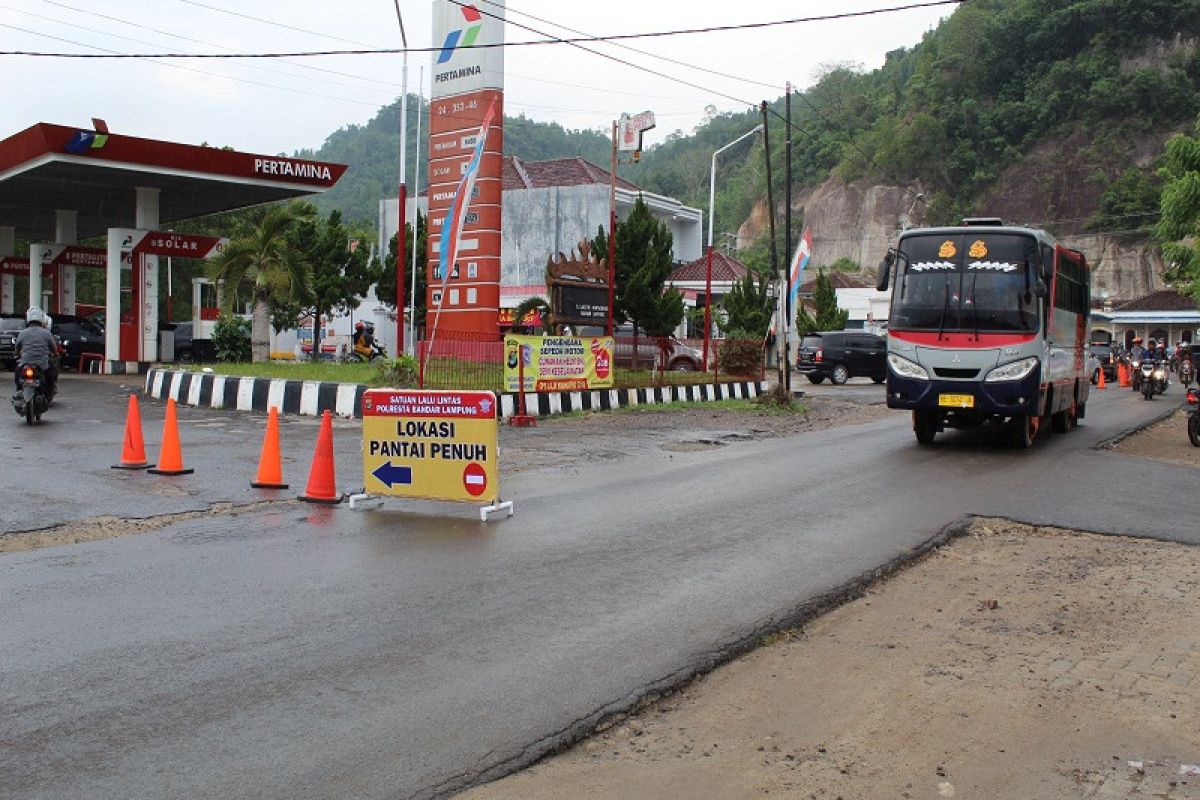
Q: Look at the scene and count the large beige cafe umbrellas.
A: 0